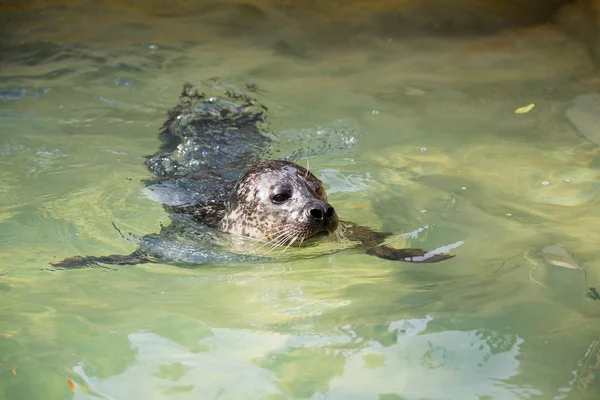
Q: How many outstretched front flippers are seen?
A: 2